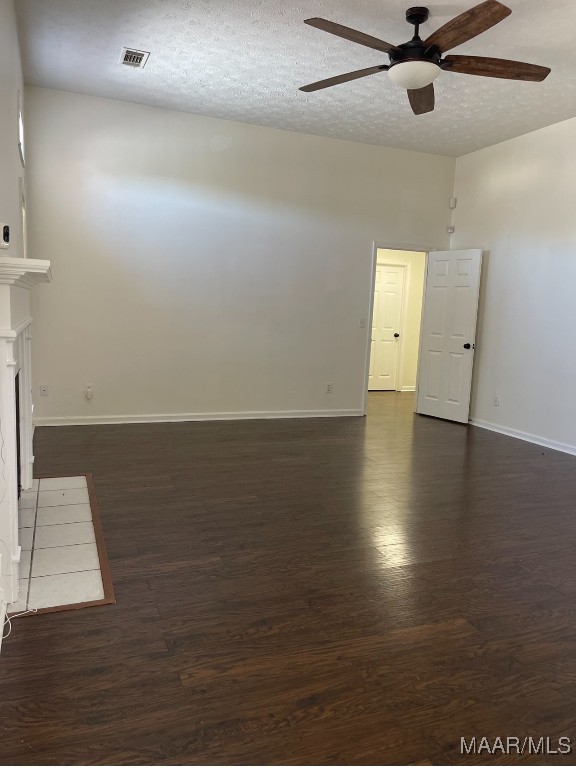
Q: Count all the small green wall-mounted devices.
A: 0